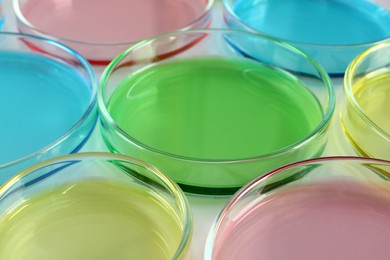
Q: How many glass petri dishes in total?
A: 7